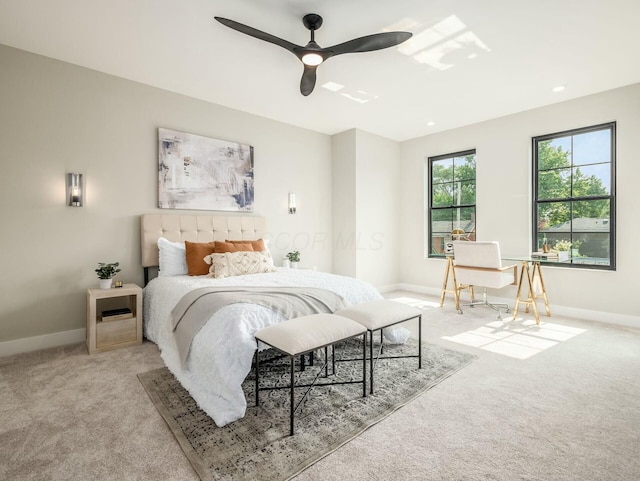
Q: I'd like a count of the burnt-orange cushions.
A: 3